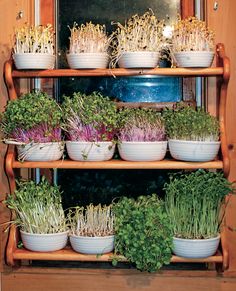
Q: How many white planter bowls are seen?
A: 11